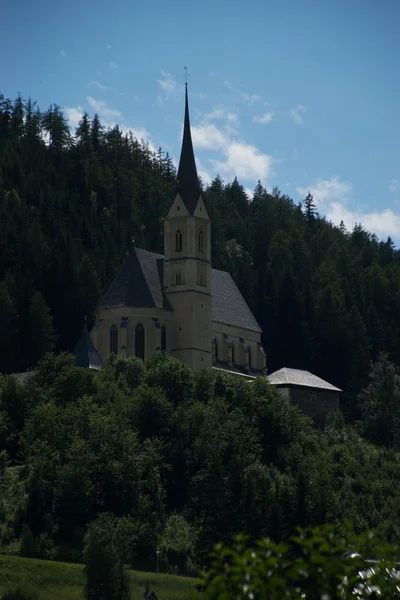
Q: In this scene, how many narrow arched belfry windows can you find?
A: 2